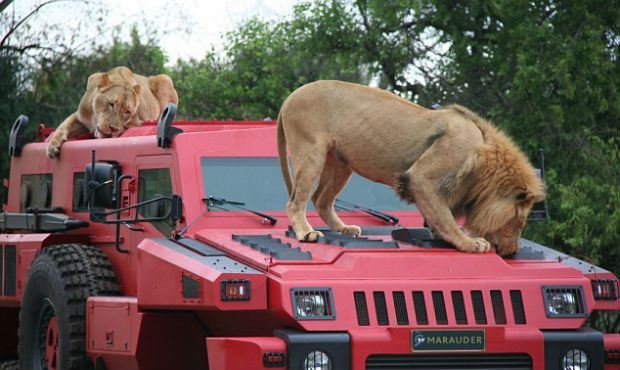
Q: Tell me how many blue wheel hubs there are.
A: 0